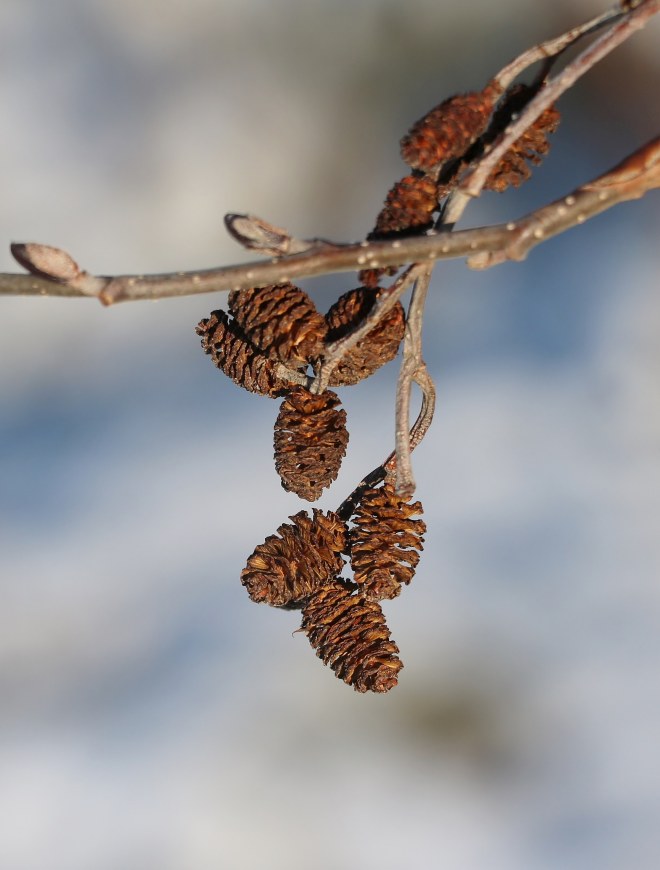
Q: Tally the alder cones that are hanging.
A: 10